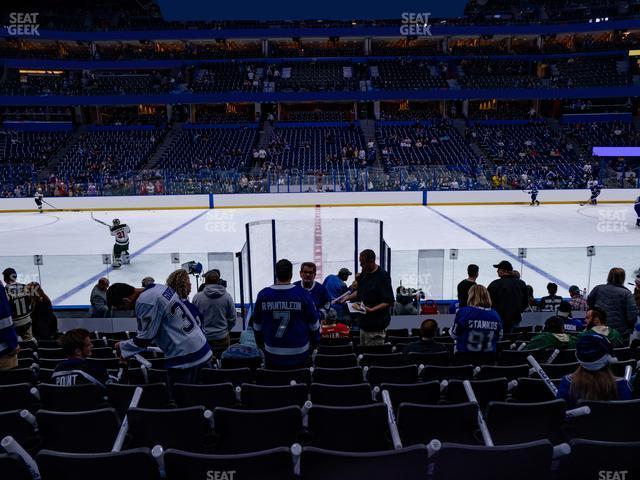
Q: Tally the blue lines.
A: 2